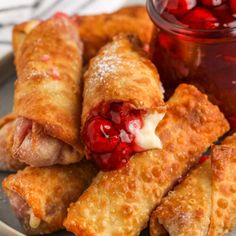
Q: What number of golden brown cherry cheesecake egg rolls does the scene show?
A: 7